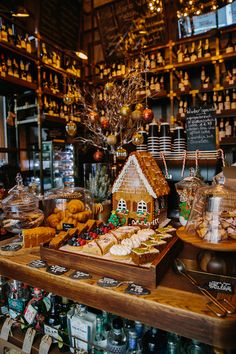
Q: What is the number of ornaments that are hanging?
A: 13